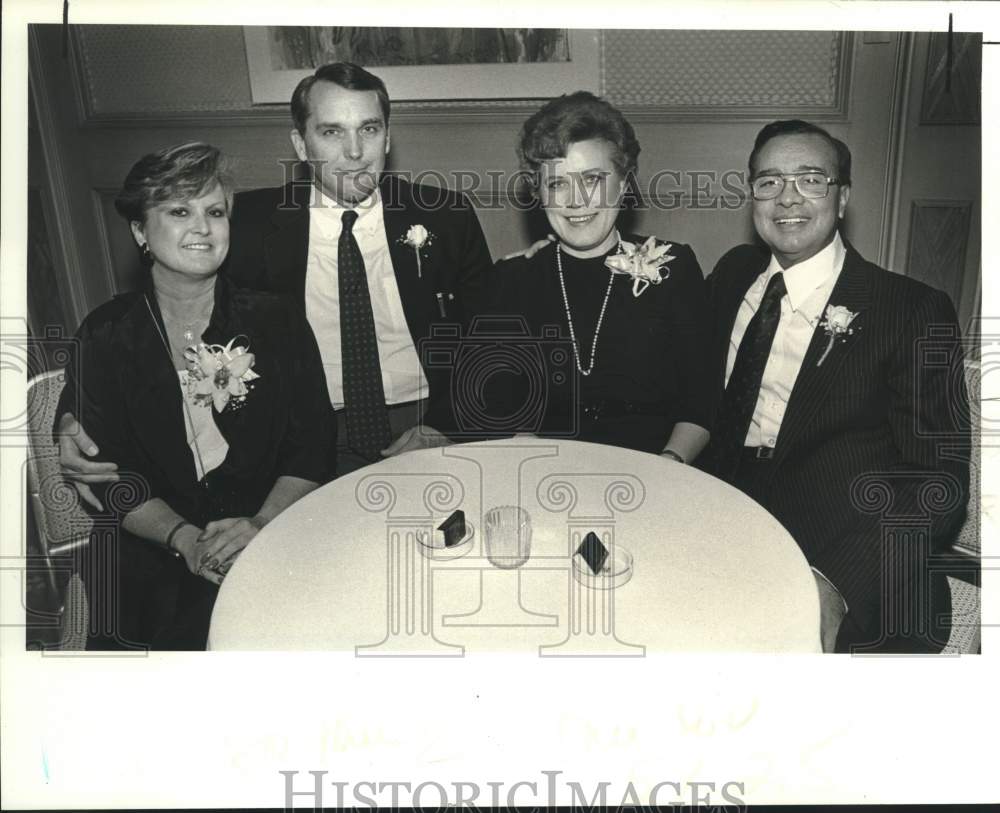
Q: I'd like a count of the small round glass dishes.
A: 2